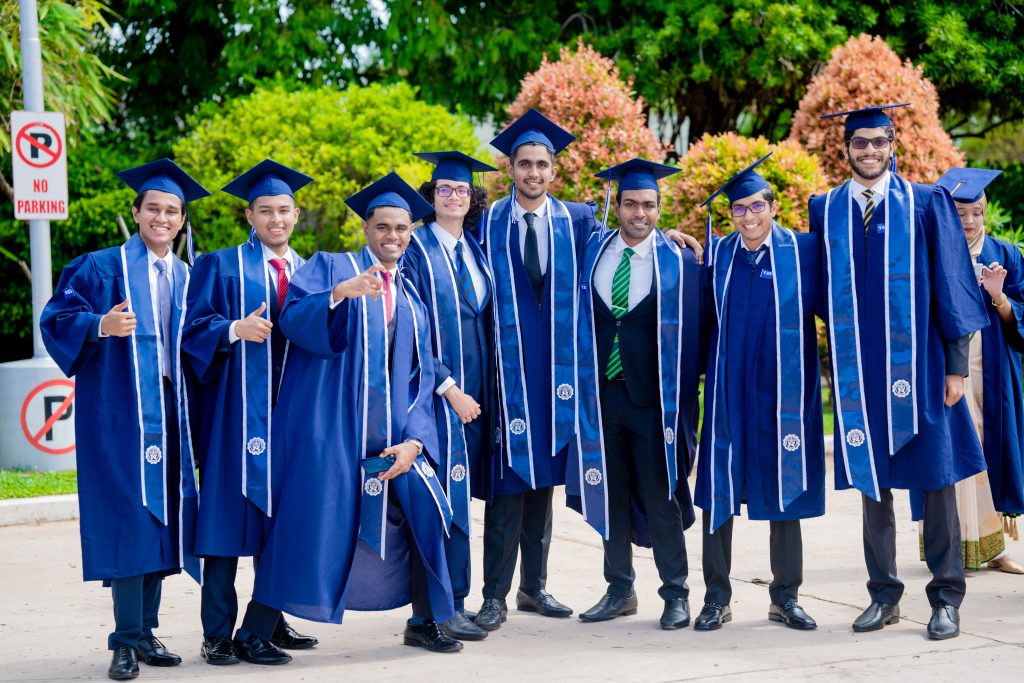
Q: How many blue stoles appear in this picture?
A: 8